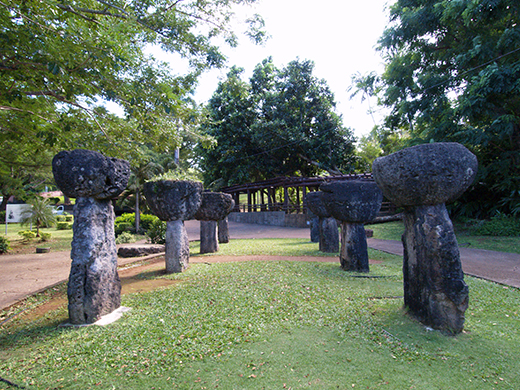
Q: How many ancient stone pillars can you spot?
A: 8